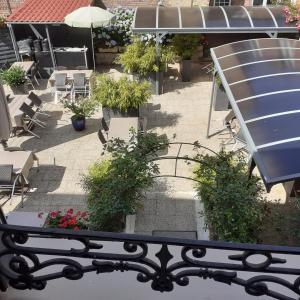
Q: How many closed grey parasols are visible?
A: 1